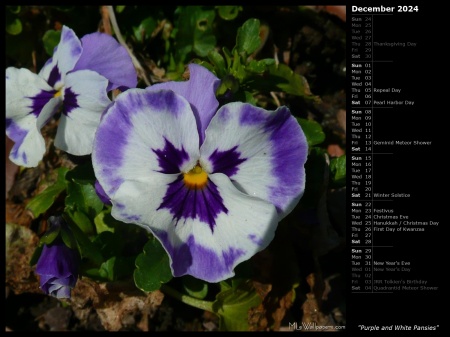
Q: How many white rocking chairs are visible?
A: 0